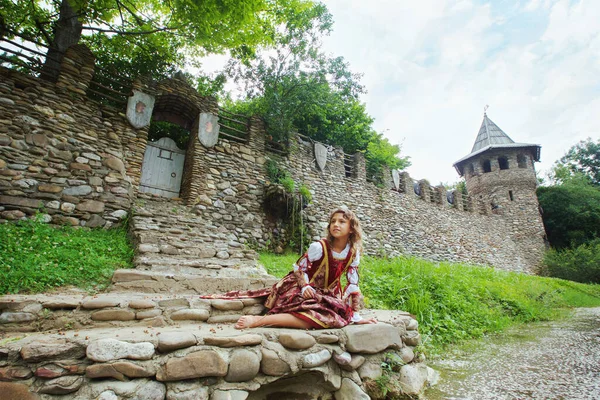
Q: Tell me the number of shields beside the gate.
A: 2